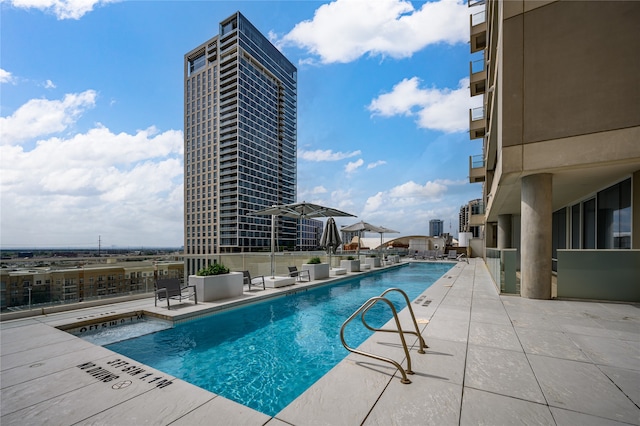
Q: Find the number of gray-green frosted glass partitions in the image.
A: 2